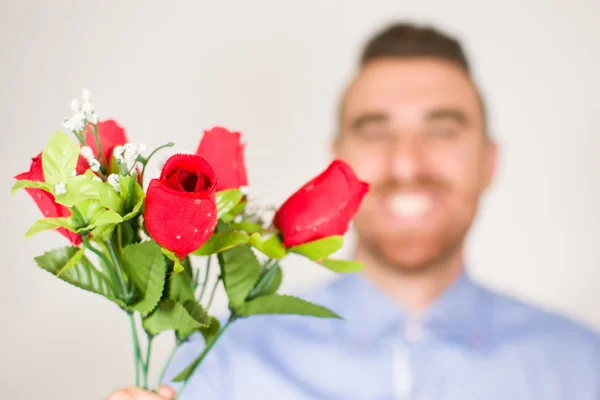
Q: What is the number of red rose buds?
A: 5